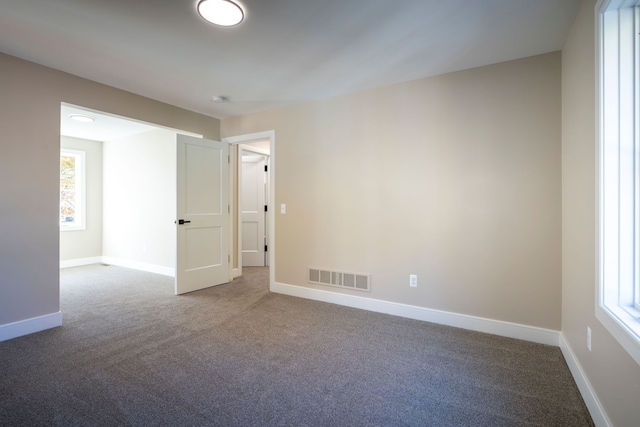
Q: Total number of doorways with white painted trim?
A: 2